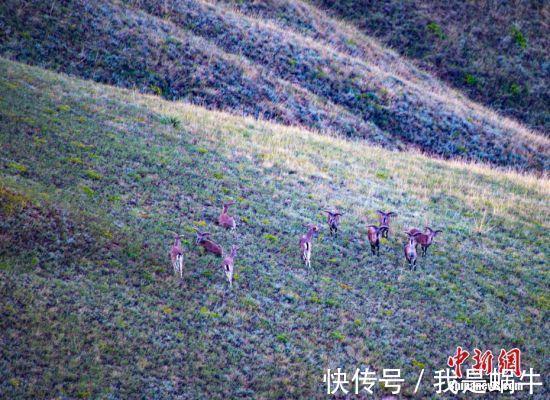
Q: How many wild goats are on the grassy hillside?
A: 10